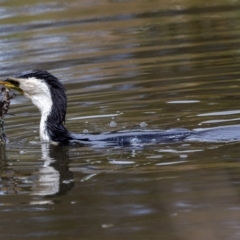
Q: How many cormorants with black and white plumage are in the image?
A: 1